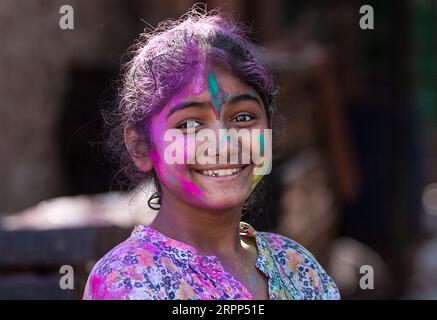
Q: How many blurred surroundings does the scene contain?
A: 1